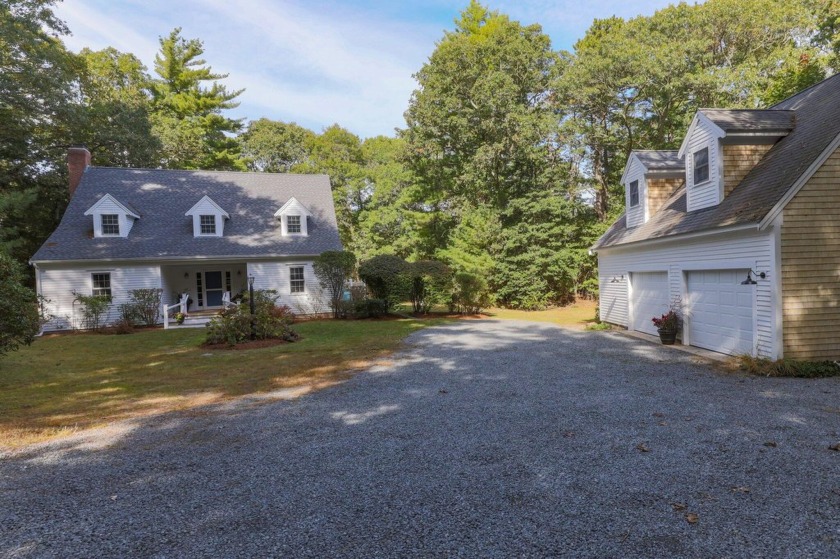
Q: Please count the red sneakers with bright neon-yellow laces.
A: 0